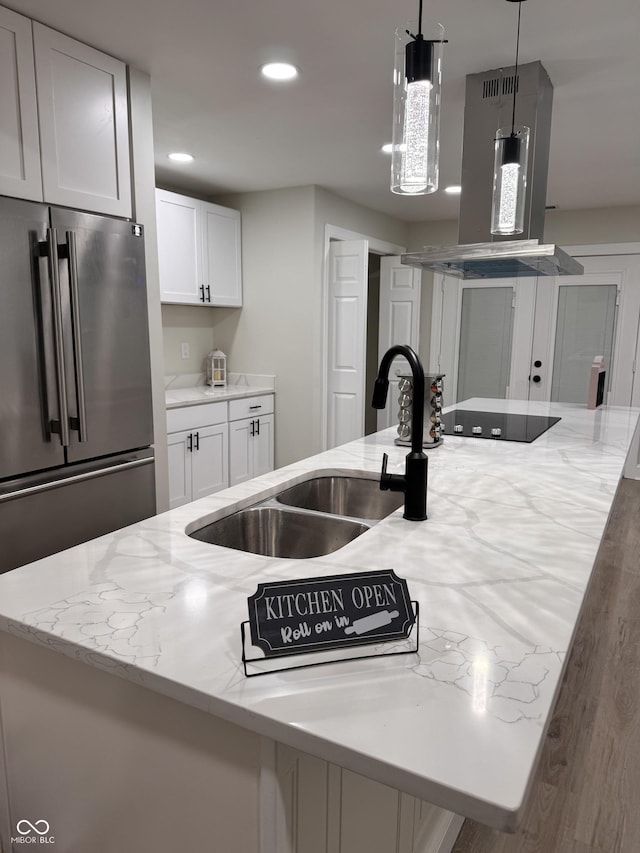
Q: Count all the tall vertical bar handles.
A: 2